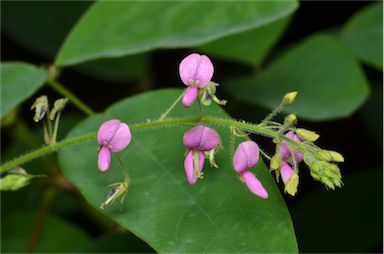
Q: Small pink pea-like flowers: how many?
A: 5